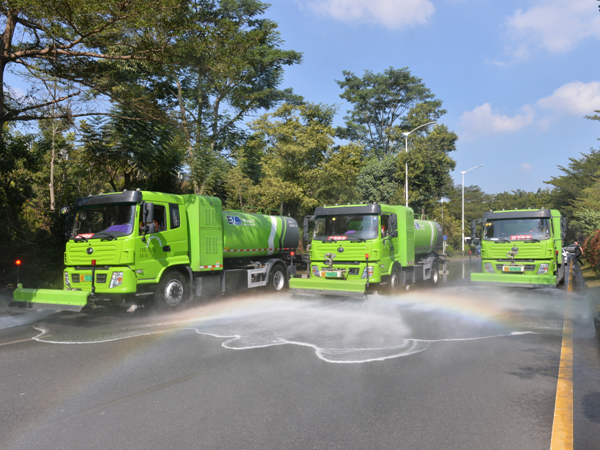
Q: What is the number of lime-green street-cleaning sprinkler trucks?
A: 3